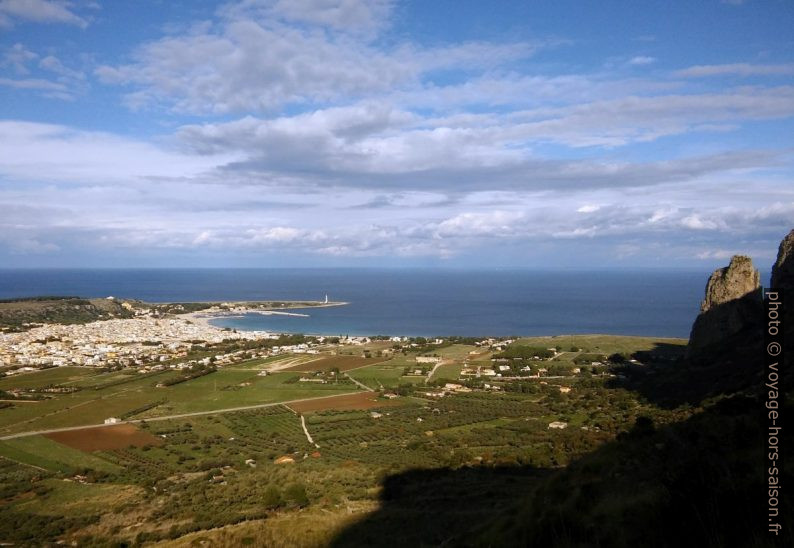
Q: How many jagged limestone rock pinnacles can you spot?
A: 2